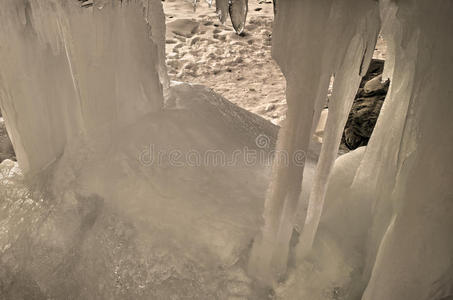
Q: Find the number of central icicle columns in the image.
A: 2